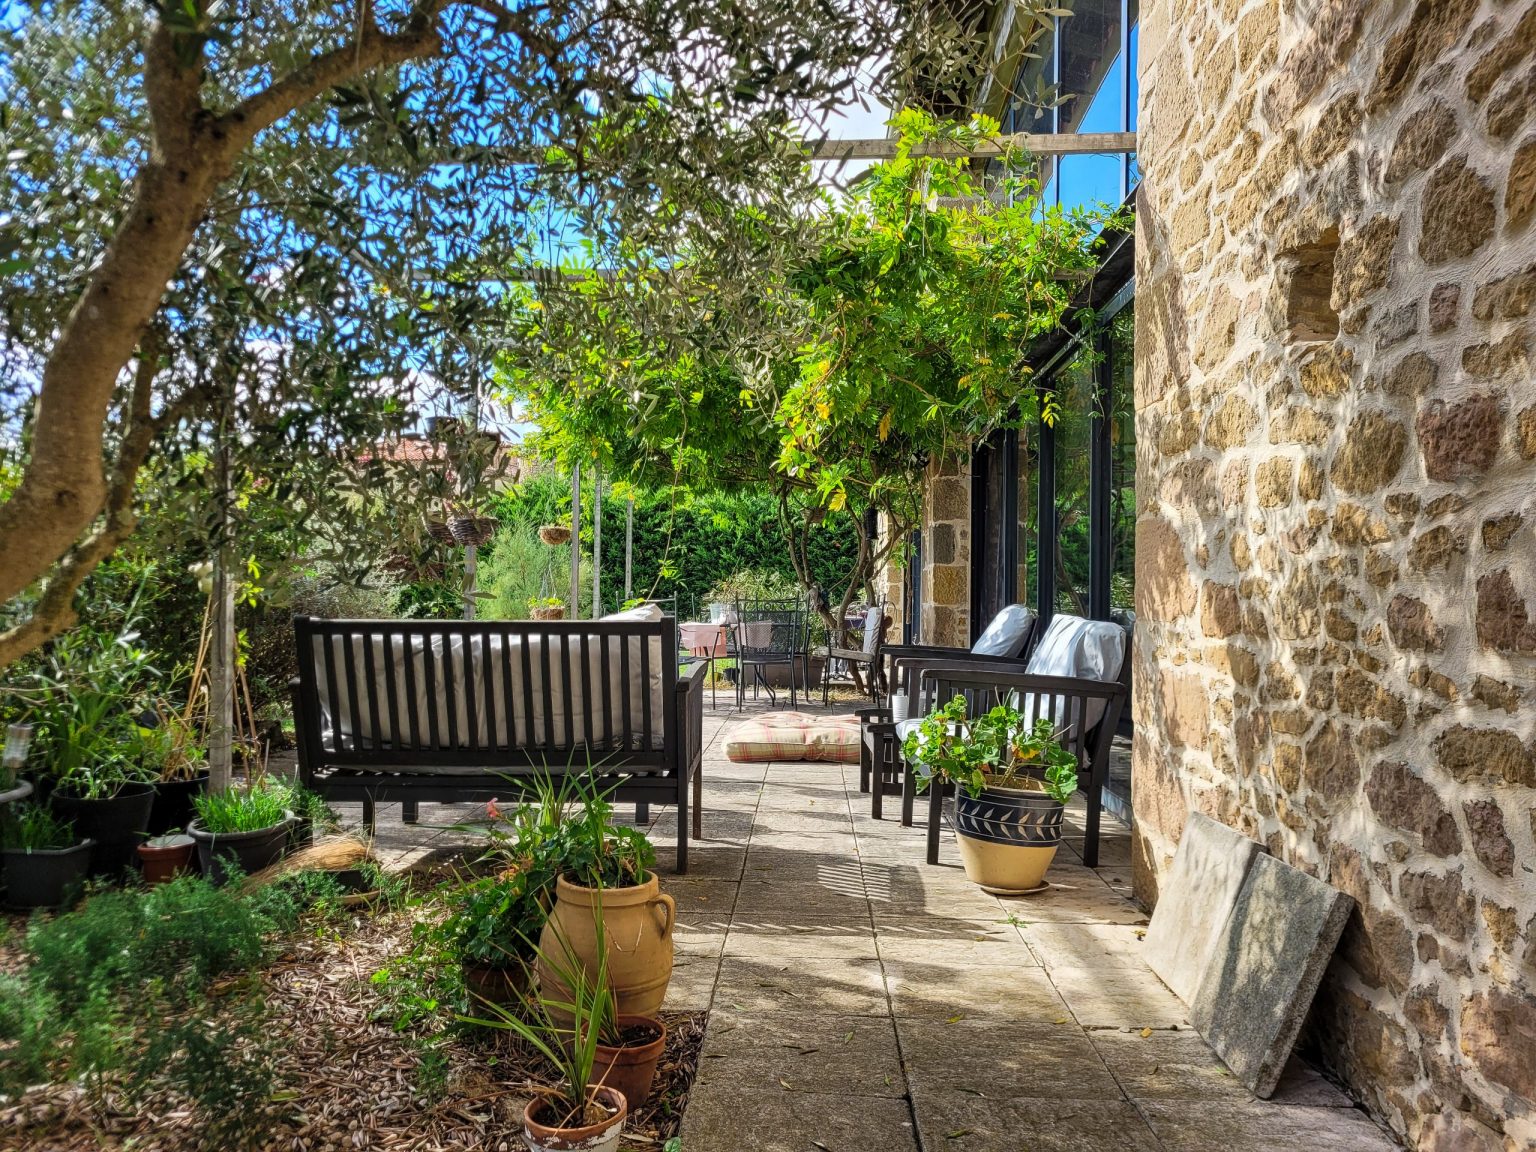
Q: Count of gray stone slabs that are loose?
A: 2